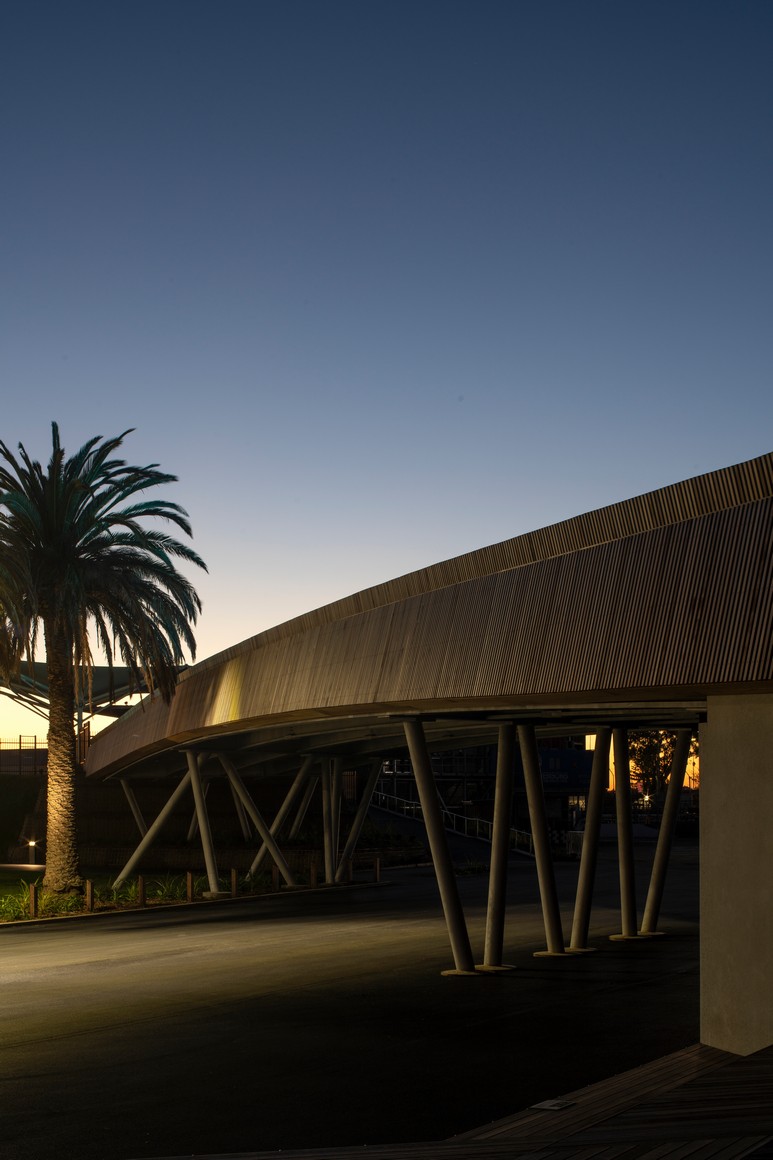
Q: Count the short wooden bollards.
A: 9